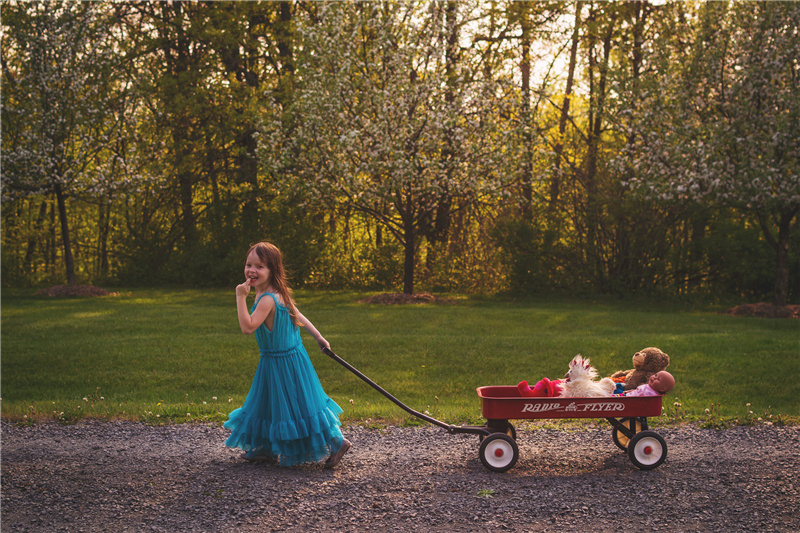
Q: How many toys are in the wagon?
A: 4